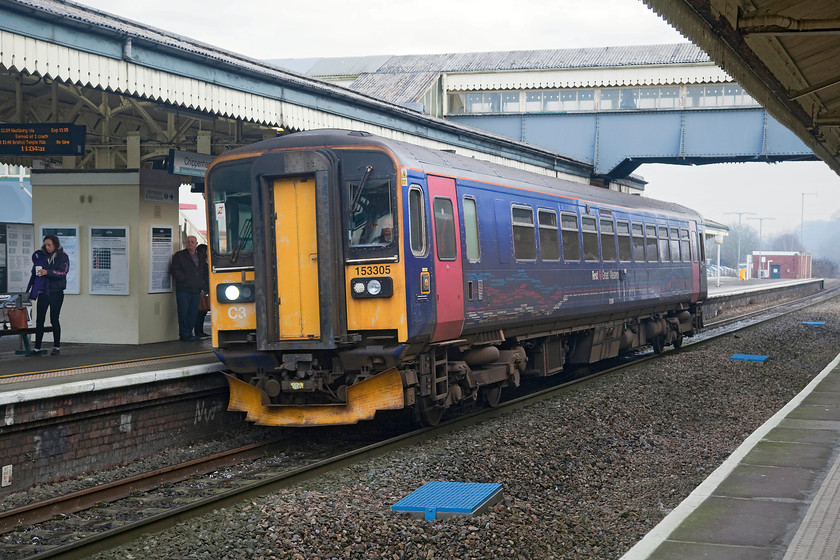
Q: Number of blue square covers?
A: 3